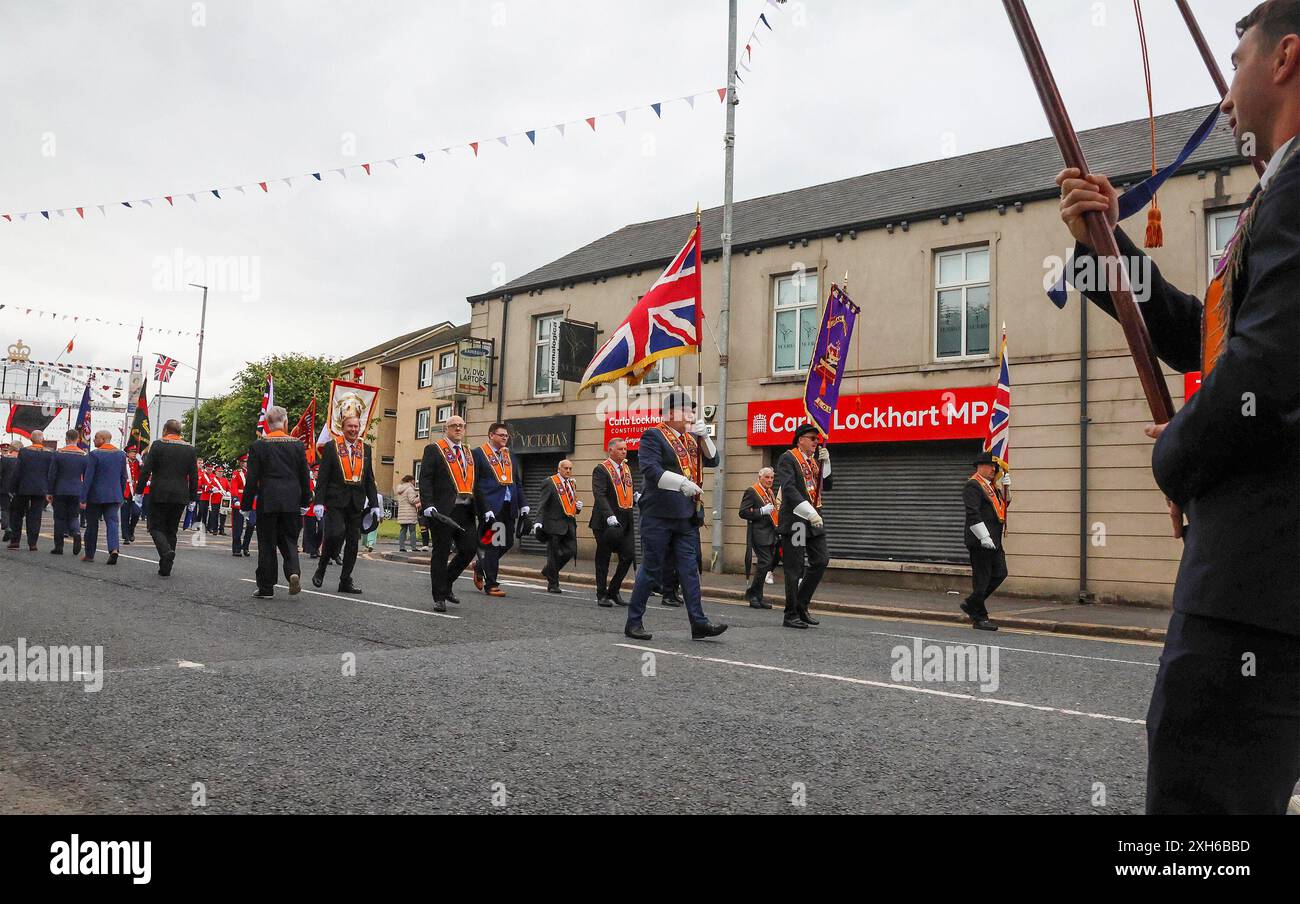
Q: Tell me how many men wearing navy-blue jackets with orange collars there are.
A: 5